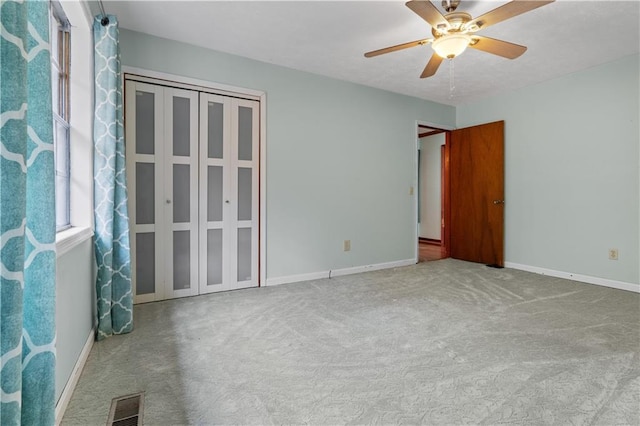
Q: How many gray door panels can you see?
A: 12